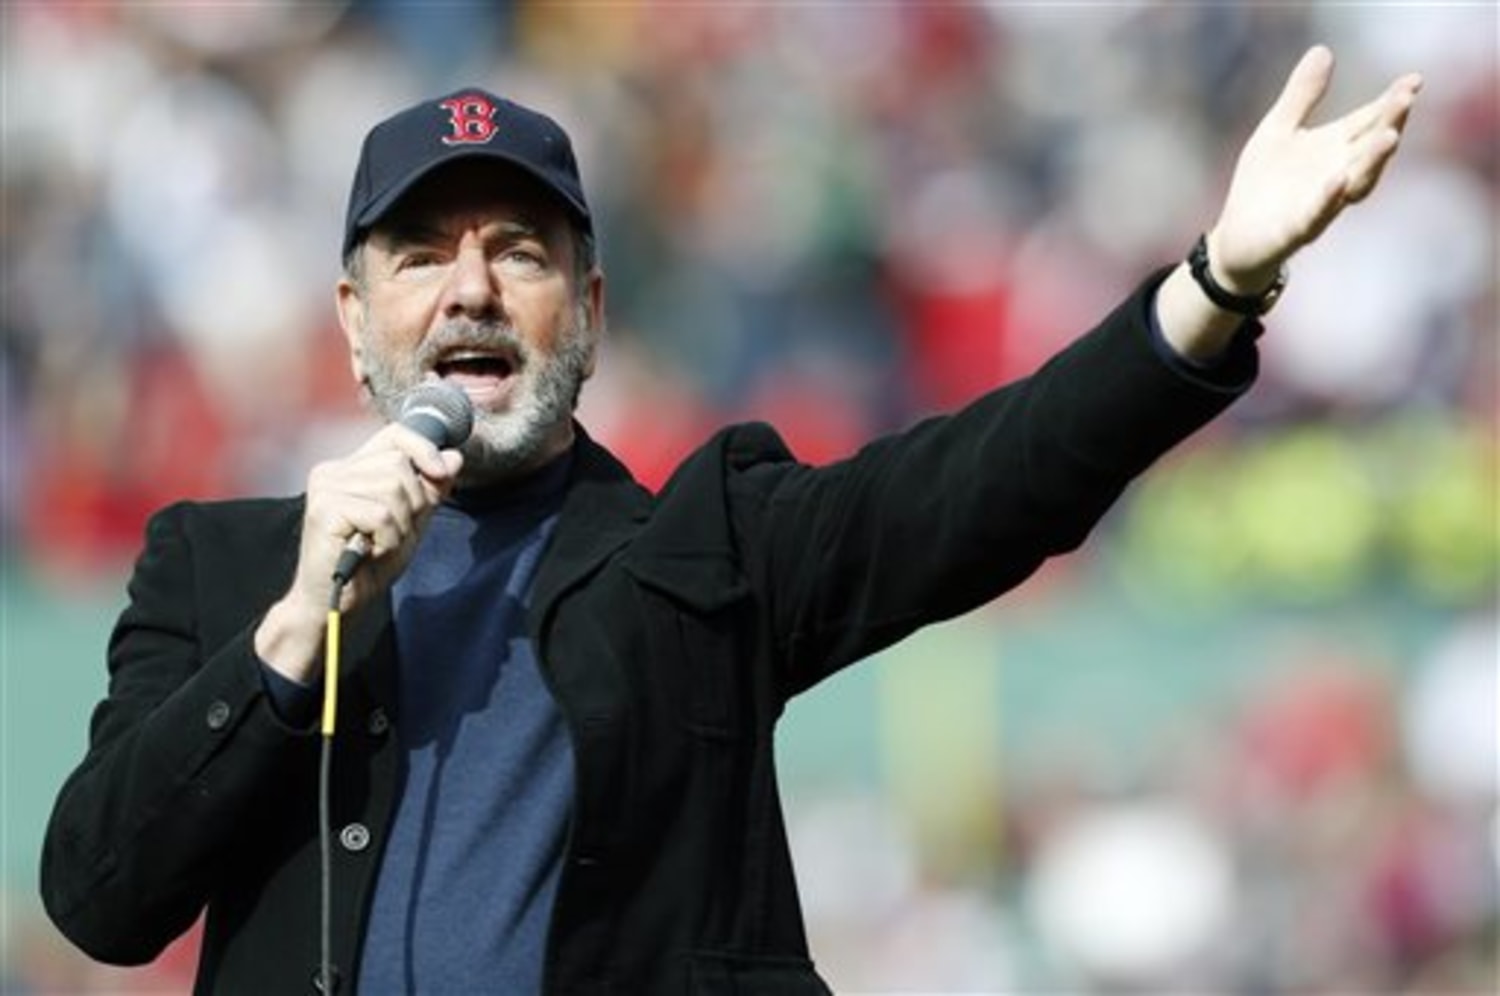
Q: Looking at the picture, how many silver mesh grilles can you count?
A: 1